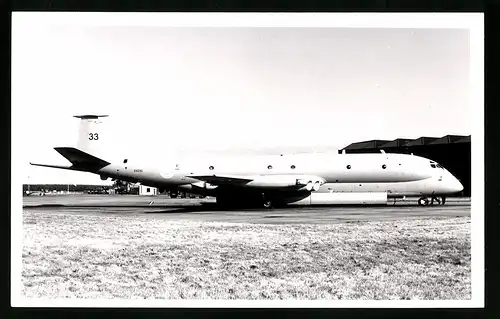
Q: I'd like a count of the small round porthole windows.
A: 5